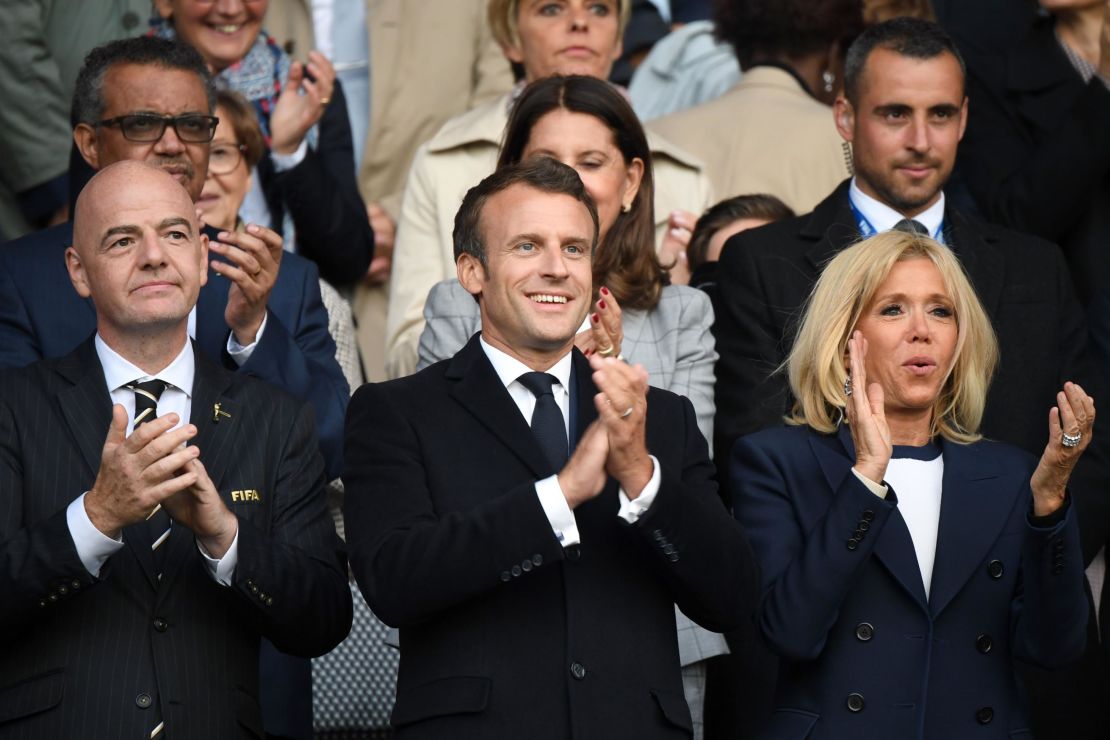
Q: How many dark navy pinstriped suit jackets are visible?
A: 1